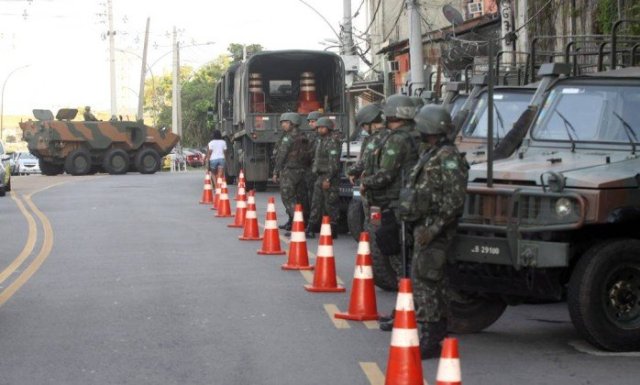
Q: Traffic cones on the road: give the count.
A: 12